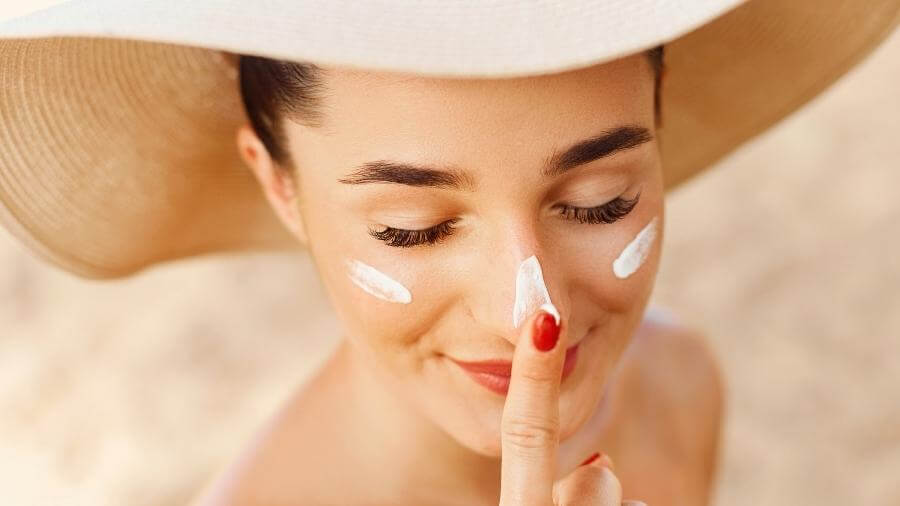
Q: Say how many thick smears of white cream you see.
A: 3